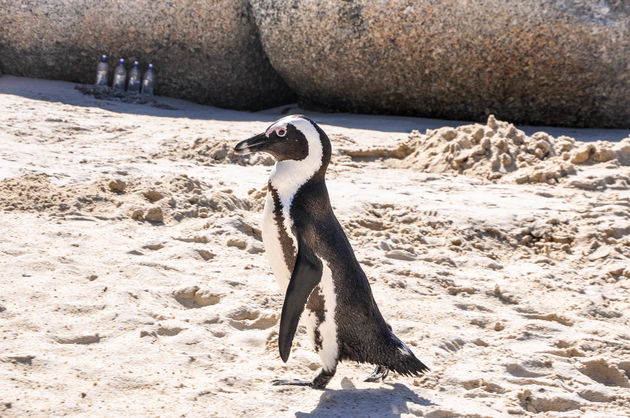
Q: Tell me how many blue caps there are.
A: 4